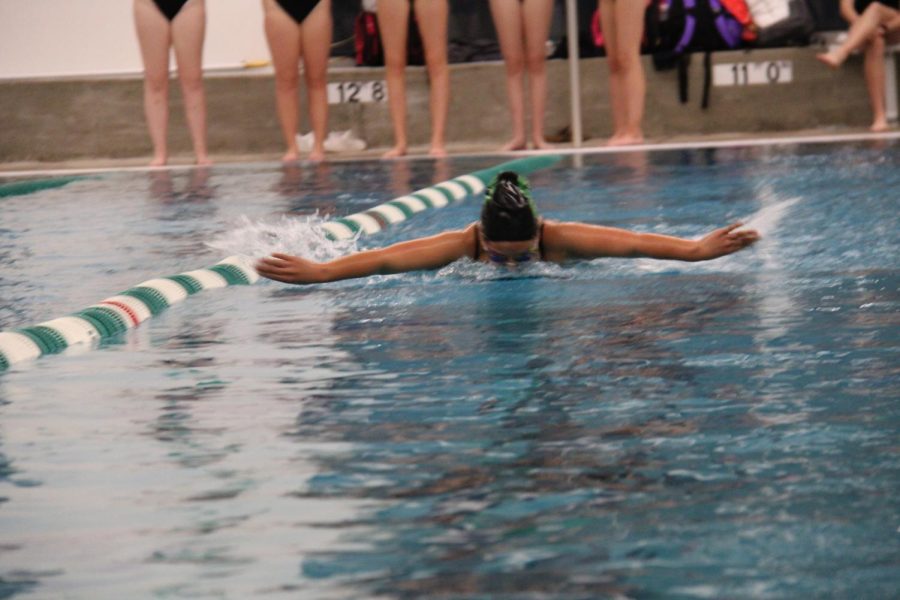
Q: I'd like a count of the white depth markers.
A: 2